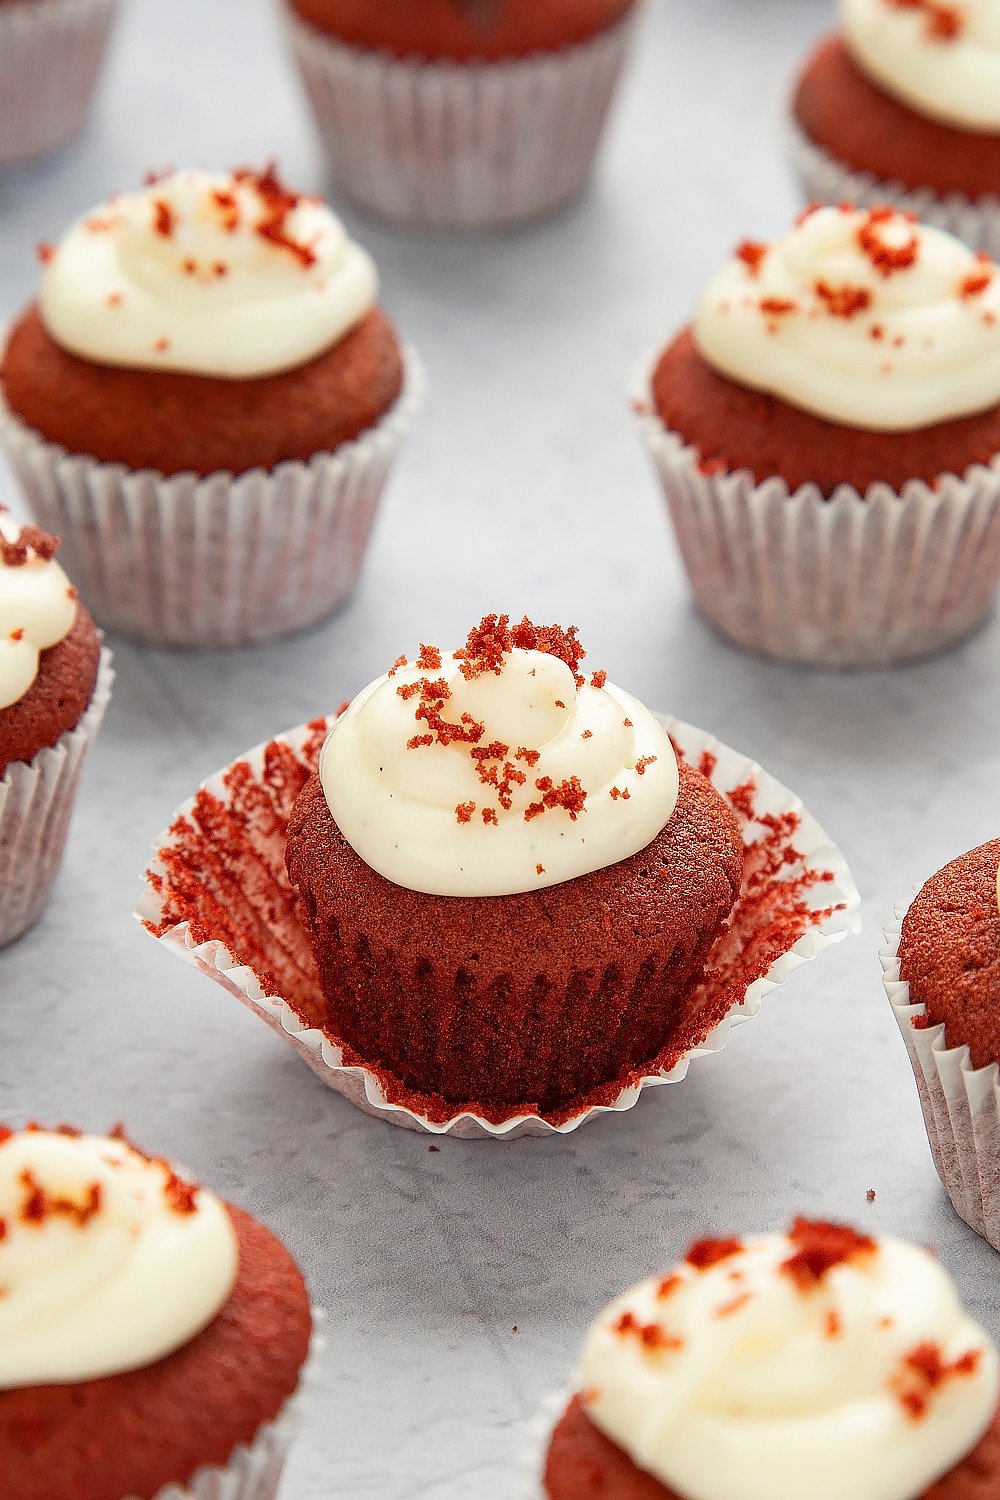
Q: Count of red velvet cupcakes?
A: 10